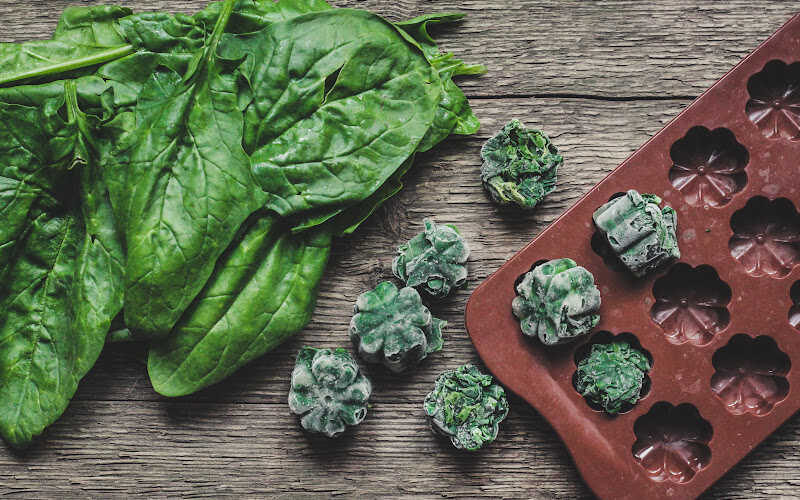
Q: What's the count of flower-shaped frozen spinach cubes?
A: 8